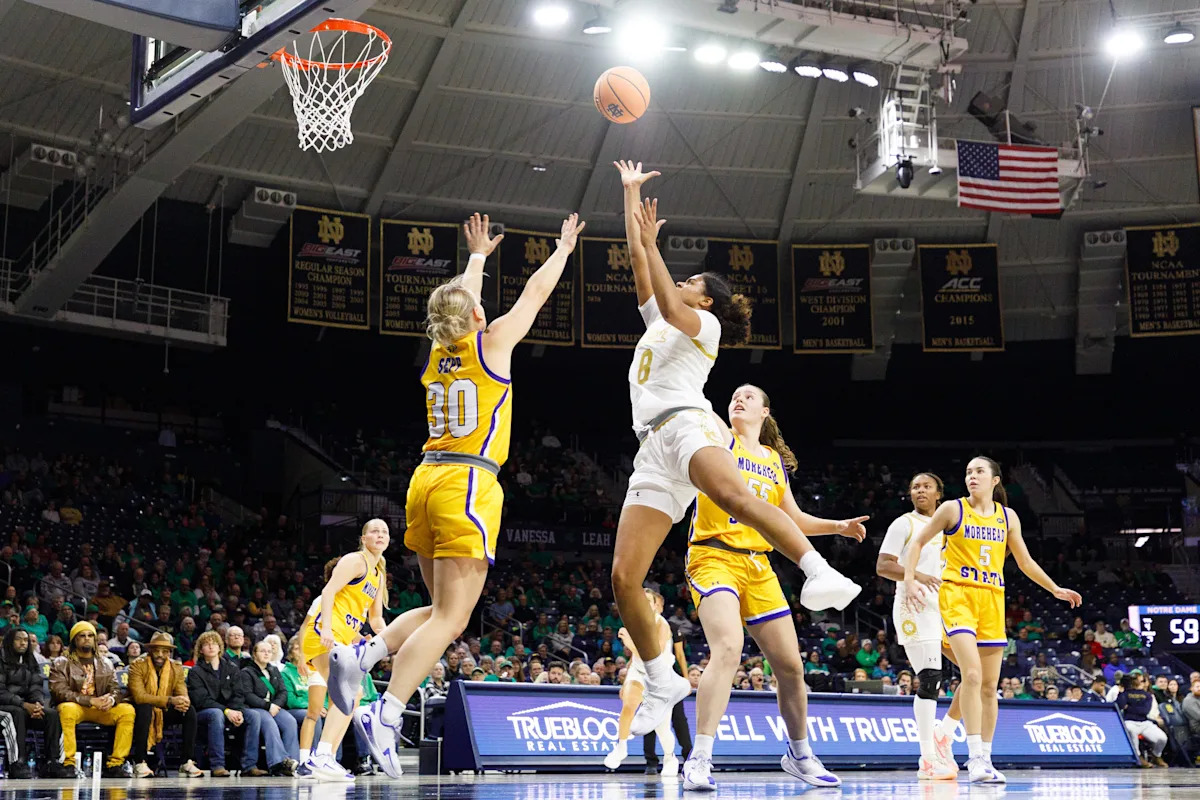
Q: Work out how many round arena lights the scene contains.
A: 11